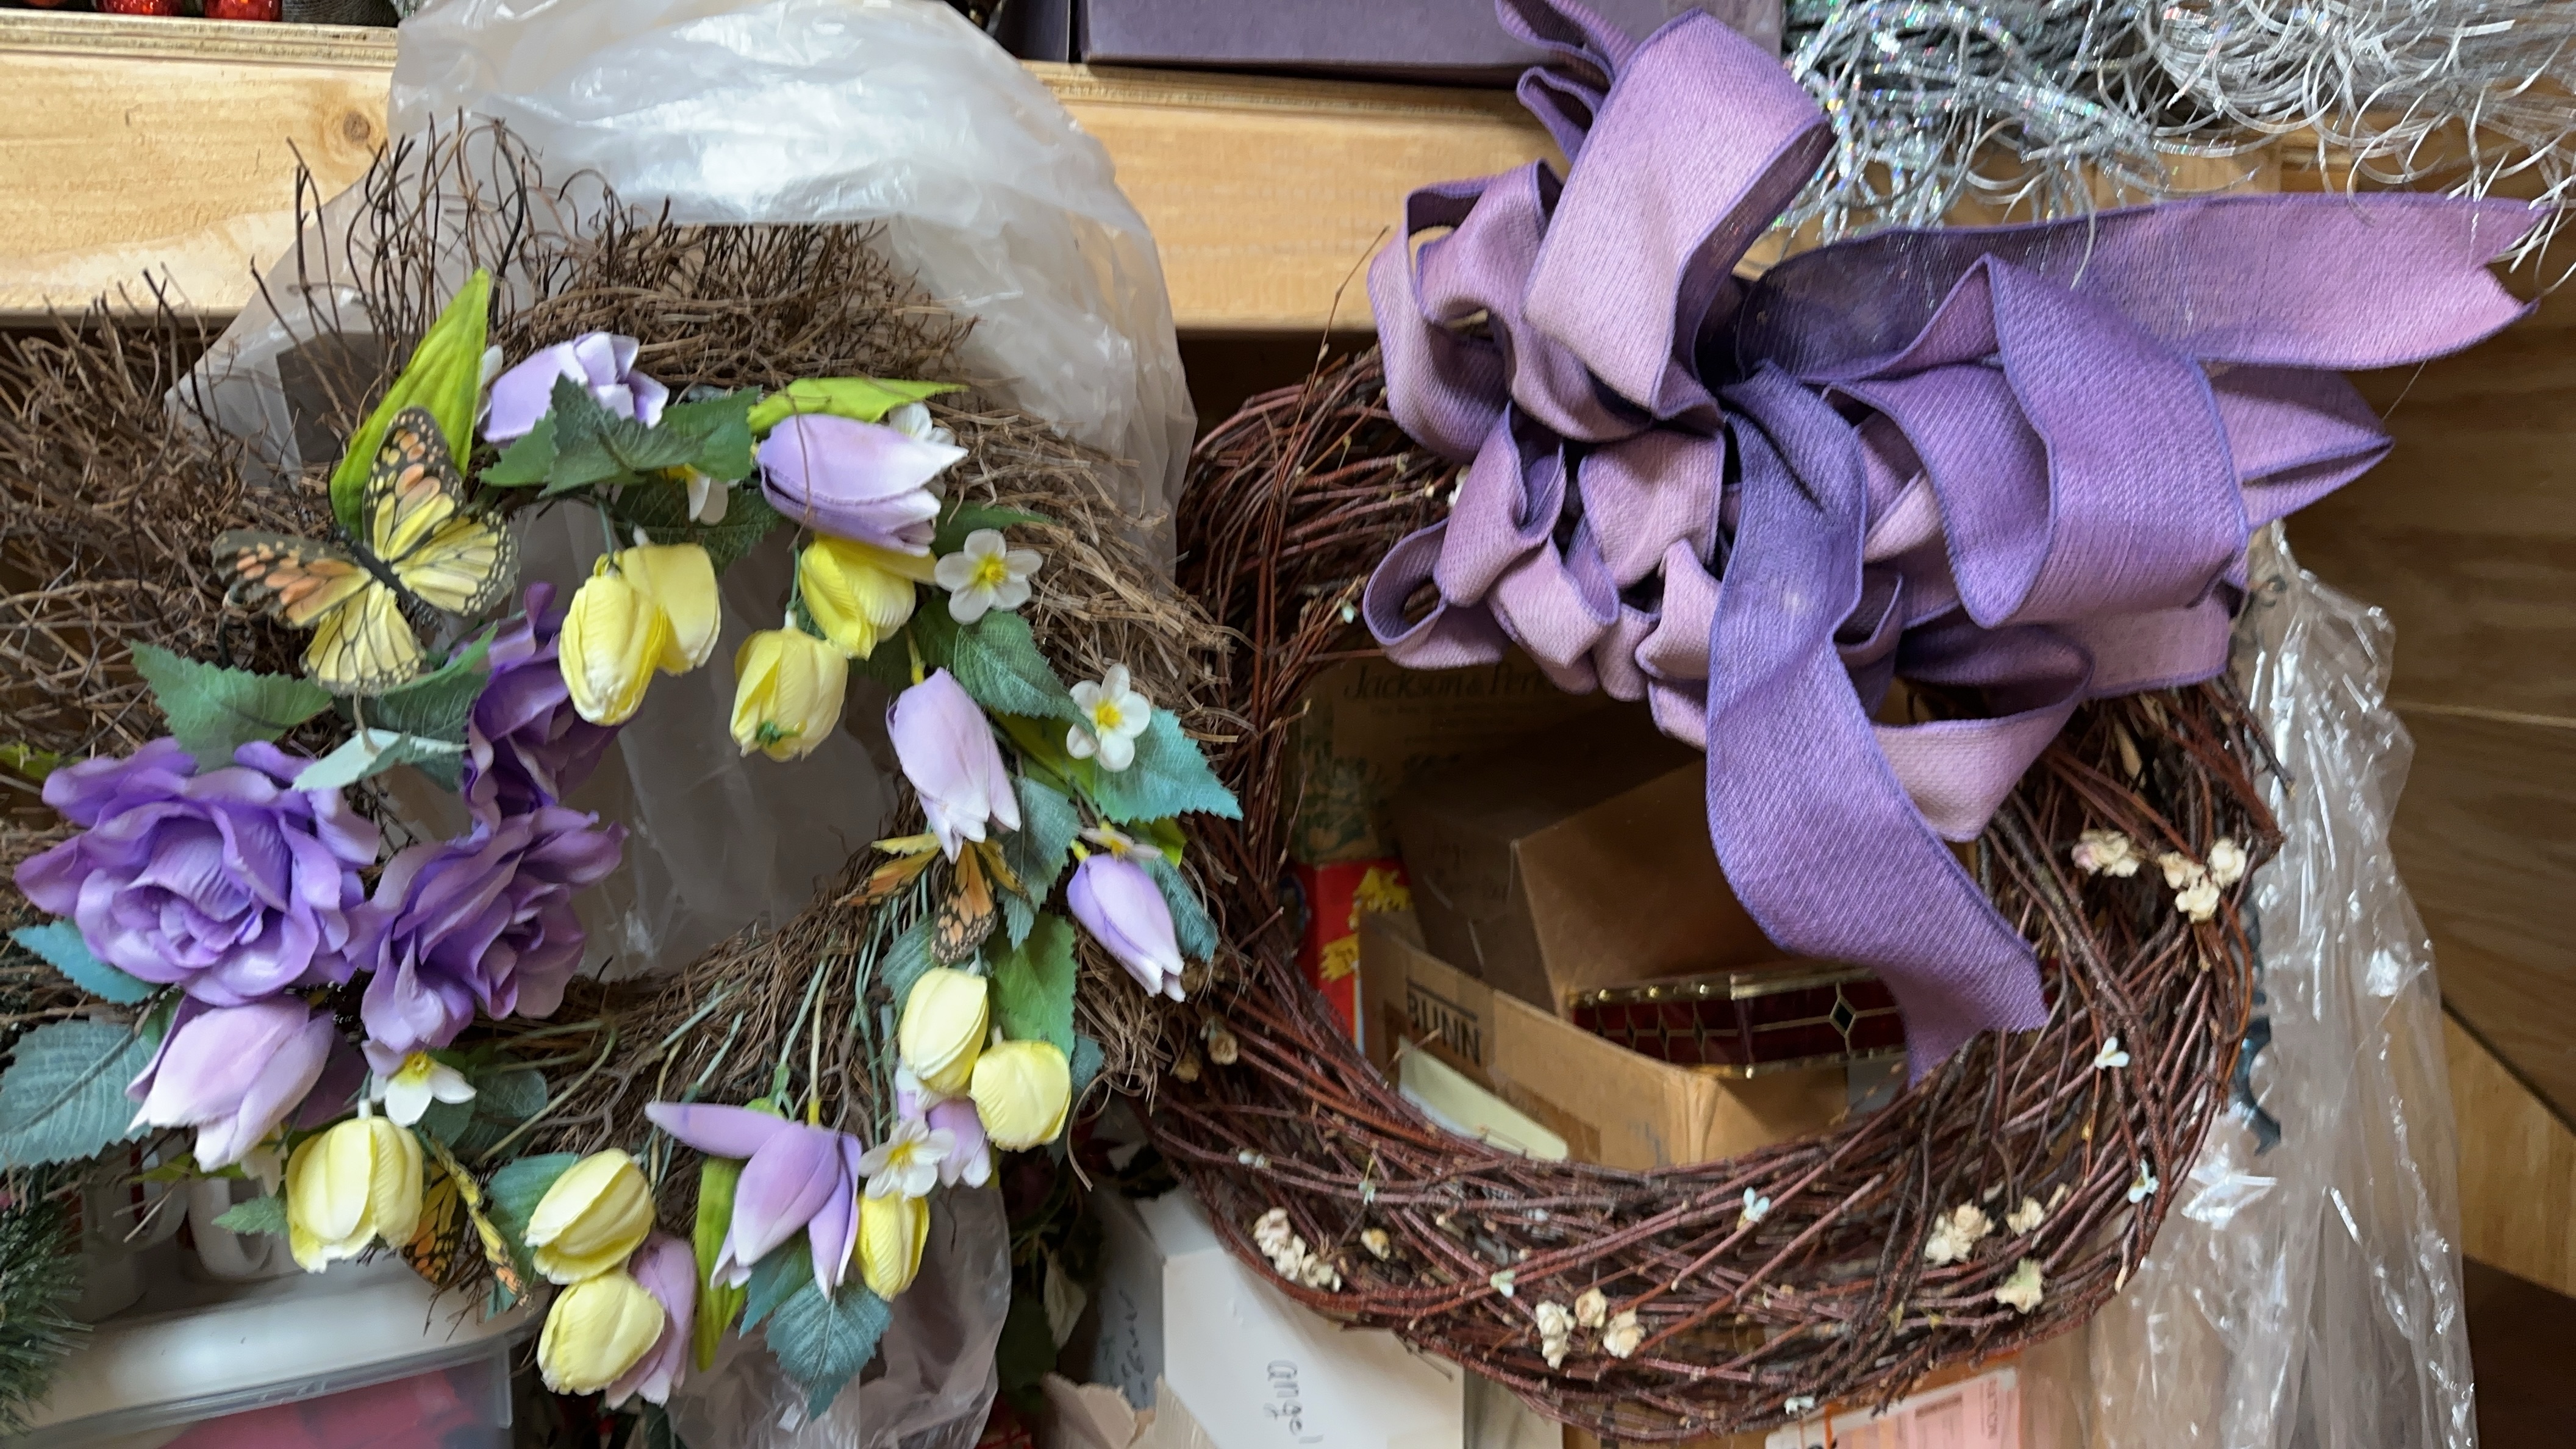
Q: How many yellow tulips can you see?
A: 10